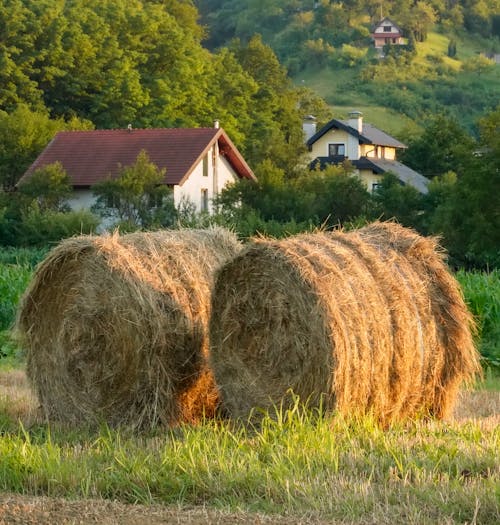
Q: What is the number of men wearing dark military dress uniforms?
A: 0